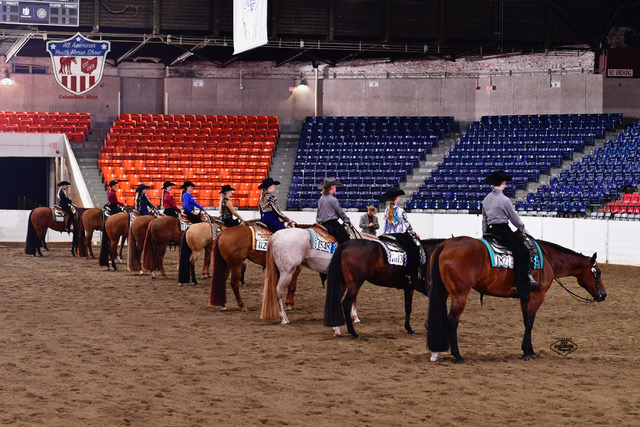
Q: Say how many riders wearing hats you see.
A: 10